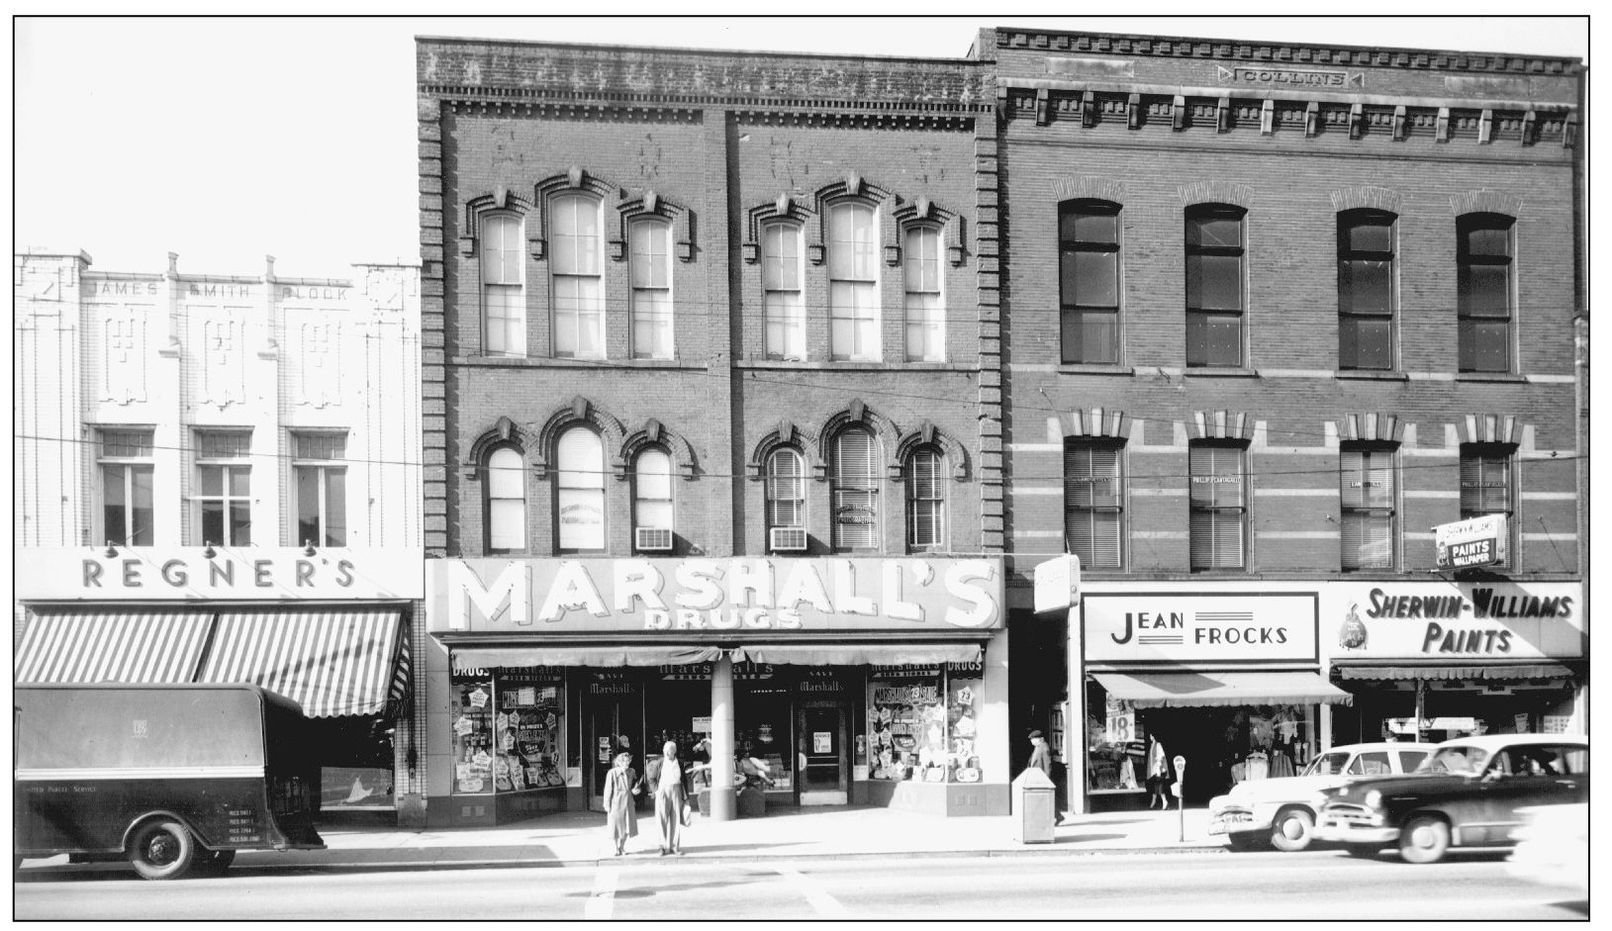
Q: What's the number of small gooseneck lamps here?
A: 3